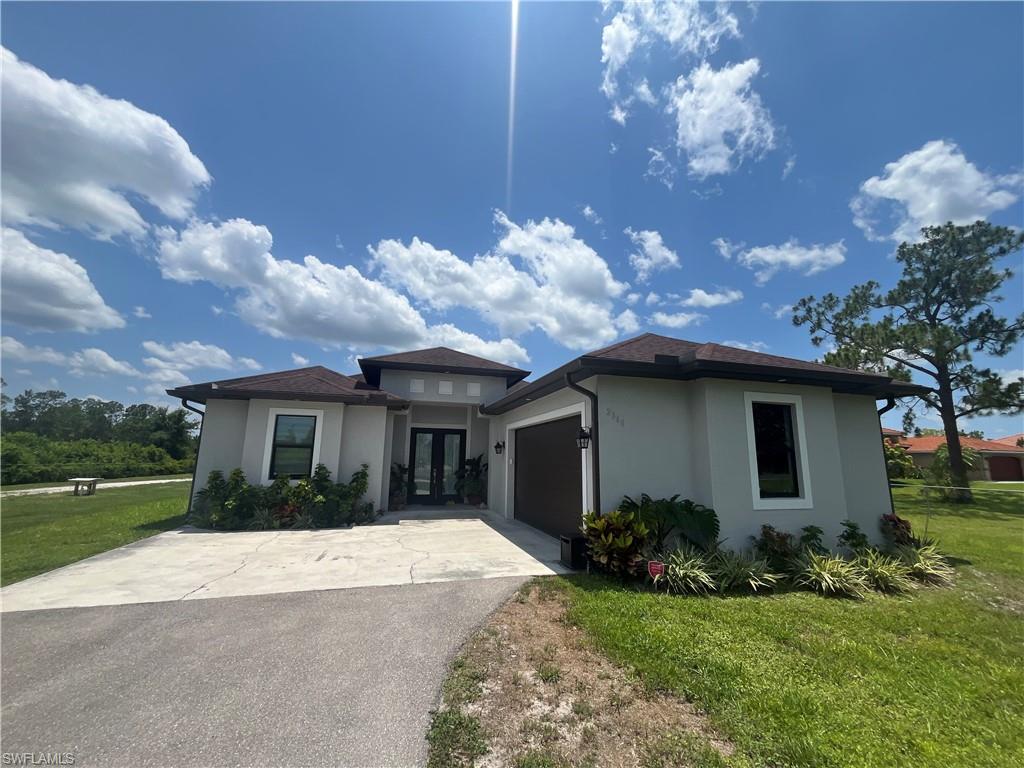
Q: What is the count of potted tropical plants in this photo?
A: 2